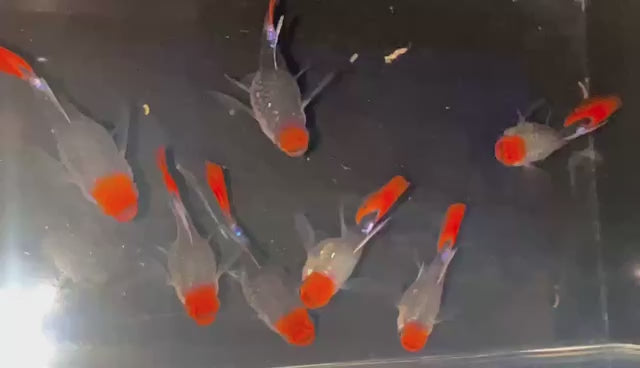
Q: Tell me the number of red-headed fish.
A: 7